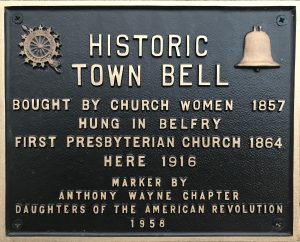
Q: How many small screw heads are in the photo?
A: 4